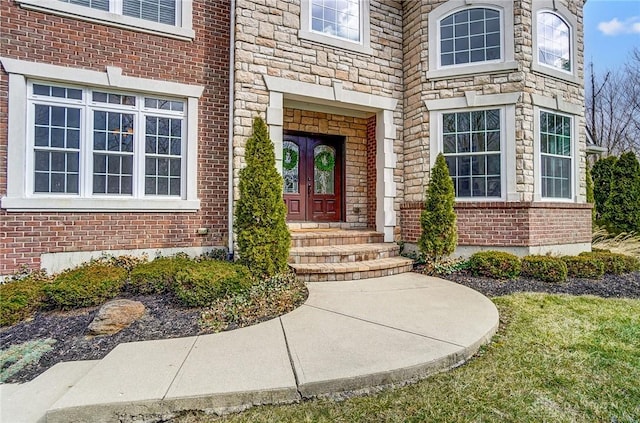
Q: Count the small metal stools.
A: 0